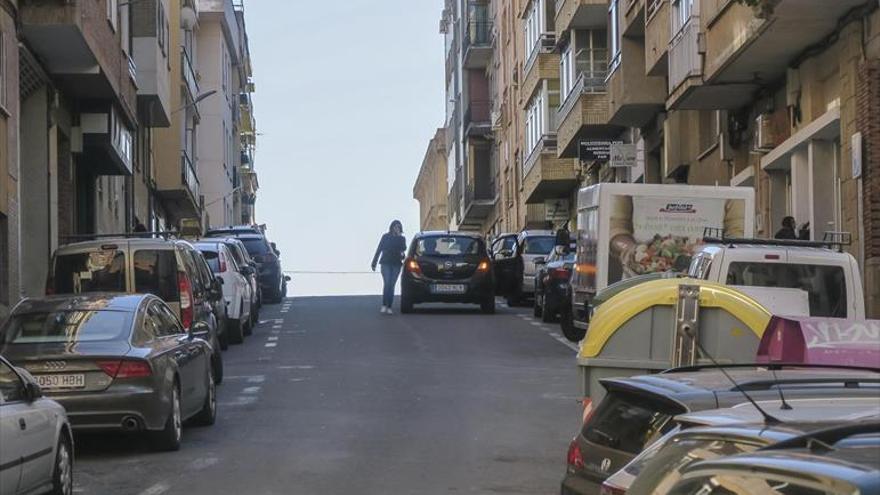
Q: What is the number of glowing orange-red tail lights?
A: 2